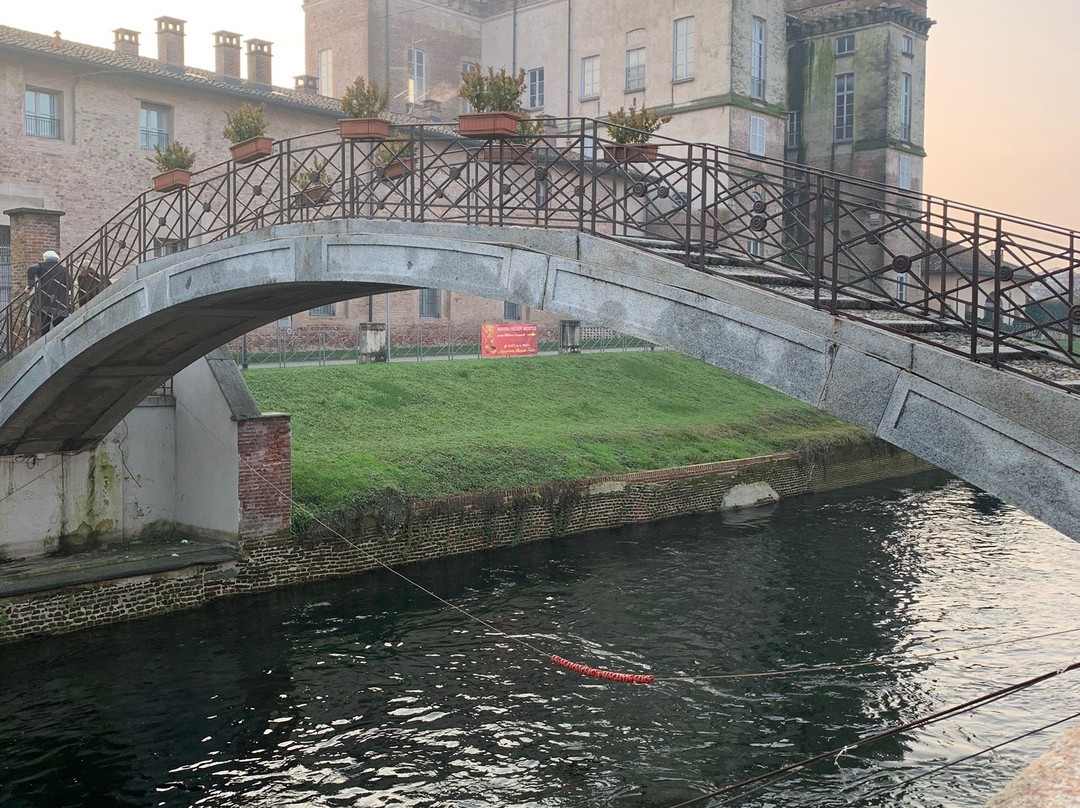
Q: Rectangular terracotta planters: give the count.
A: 8